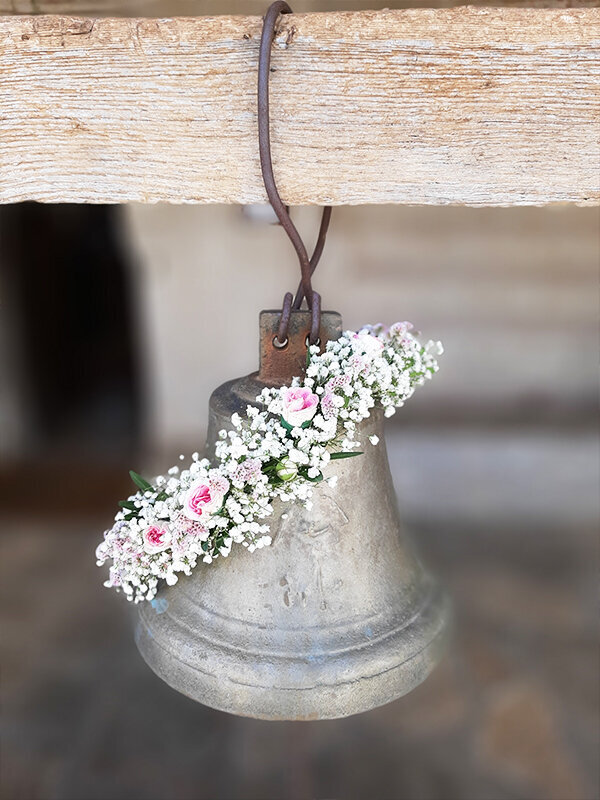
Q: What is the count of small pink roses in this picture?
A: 3